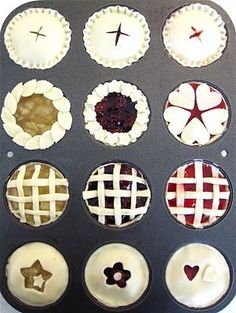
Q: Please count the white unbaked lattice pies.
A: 3